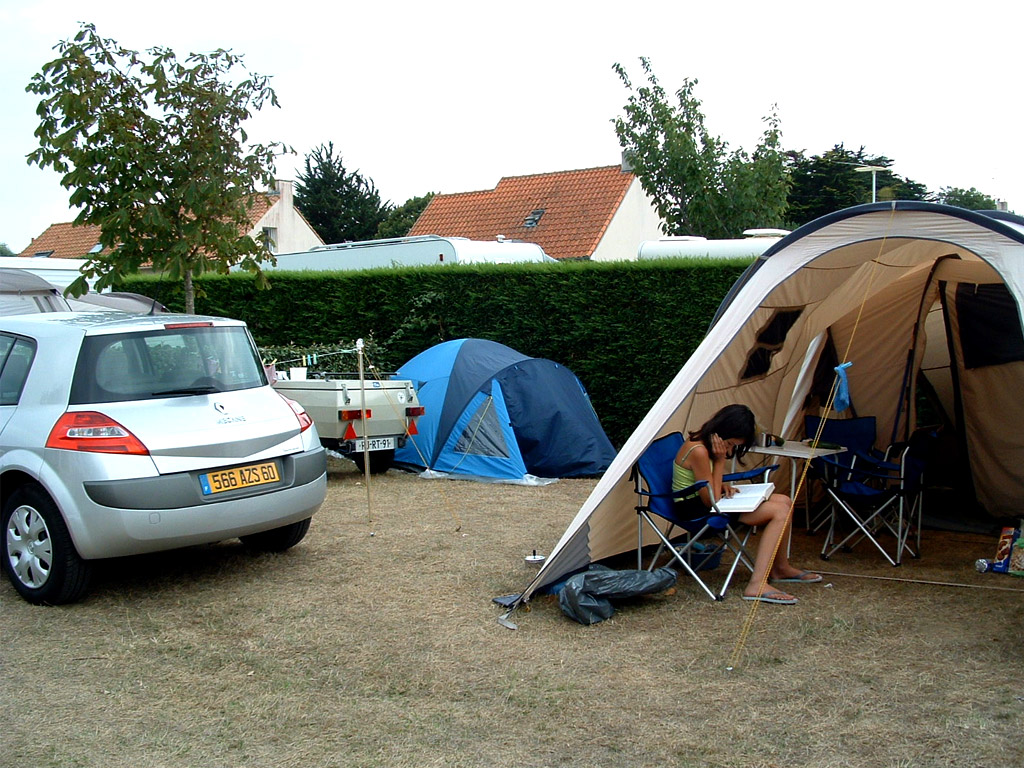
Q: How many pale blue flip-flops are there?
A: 2